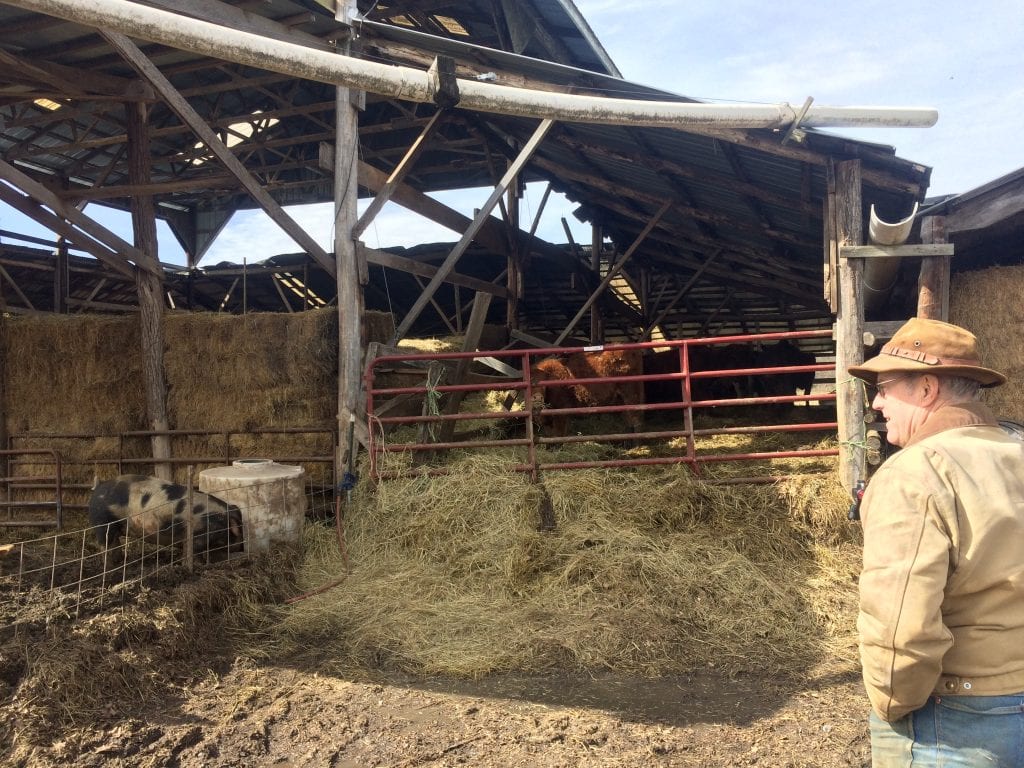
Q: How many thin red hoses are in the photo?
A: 1